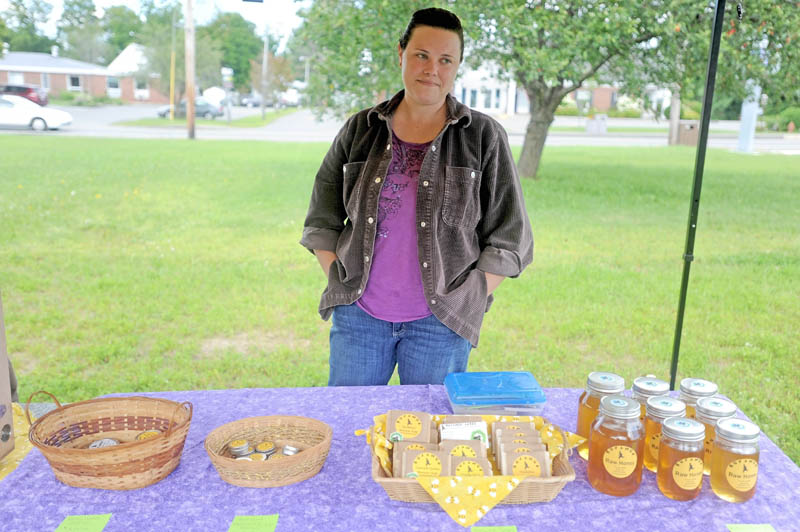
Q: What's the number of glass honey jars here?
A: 8